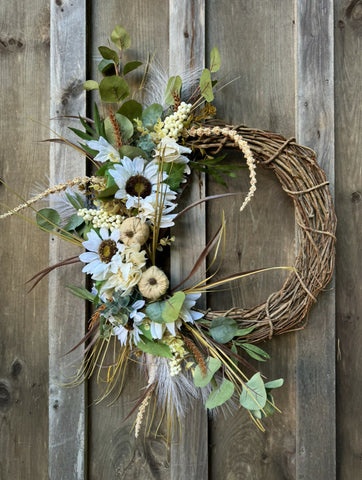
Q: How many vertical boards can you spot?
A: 7